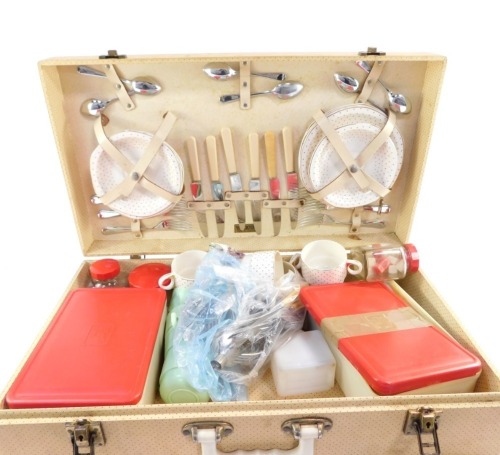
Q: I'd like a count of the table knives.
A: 6